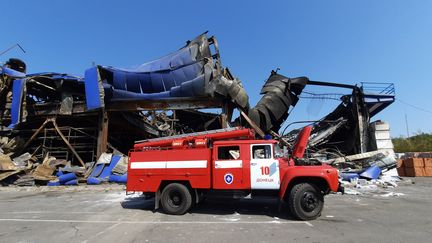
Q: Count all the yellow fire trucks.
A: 0